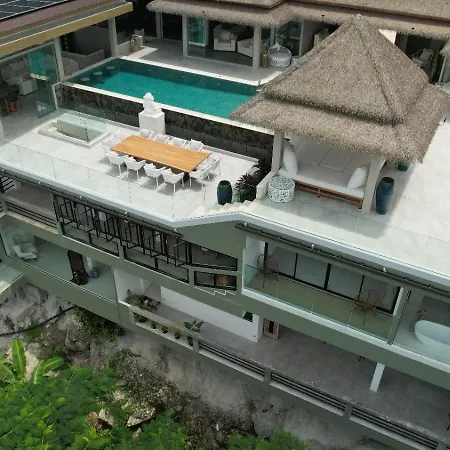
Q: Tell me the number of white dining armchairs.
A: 12